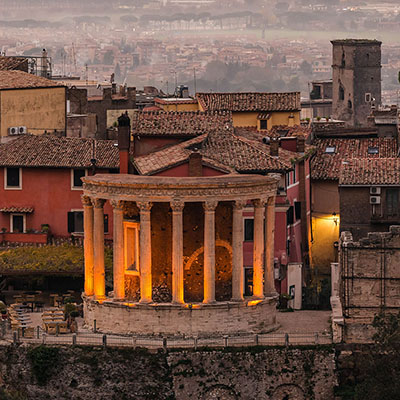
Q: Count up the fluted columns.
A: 9